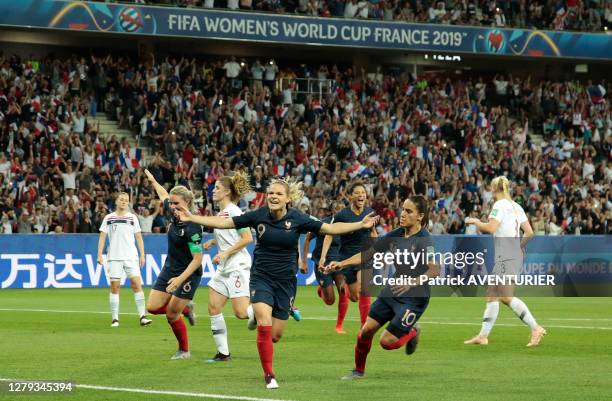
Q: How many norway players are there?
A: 3